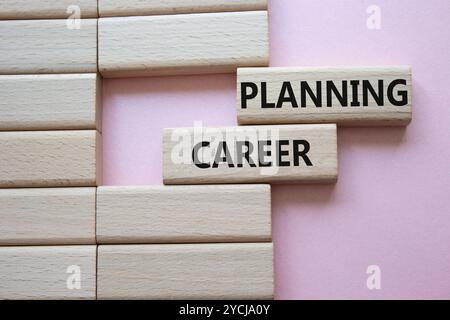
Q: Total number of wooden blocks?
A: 12